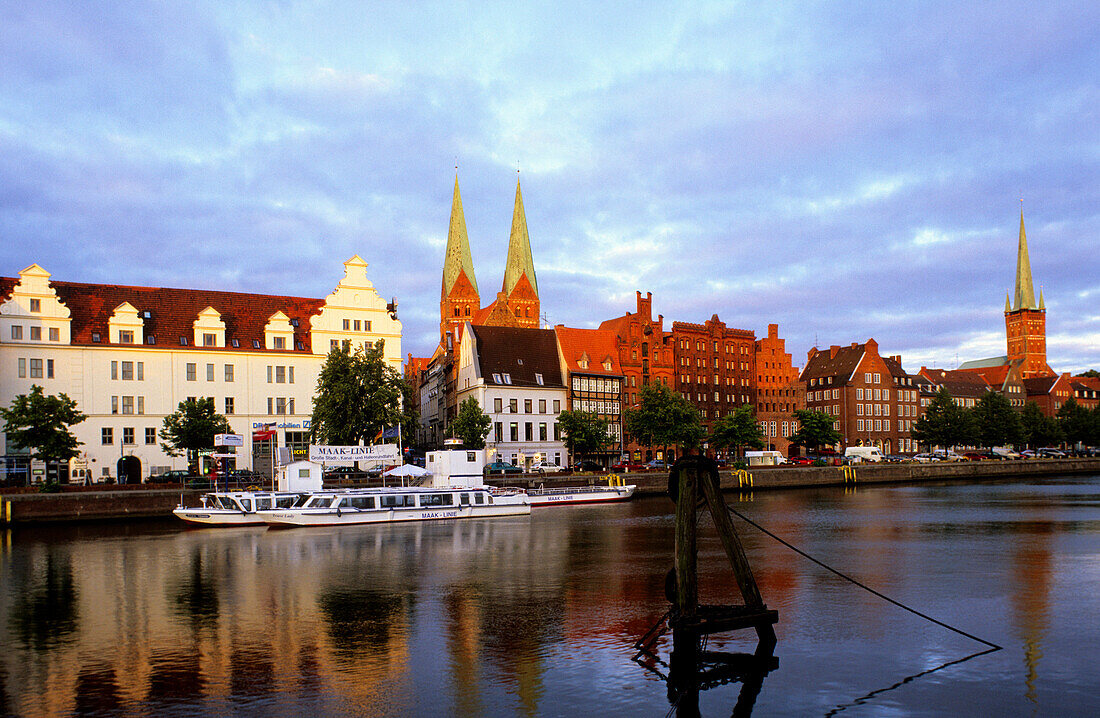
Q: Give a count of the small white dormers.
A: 3